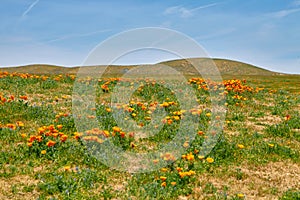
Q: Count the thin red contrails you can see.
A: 0